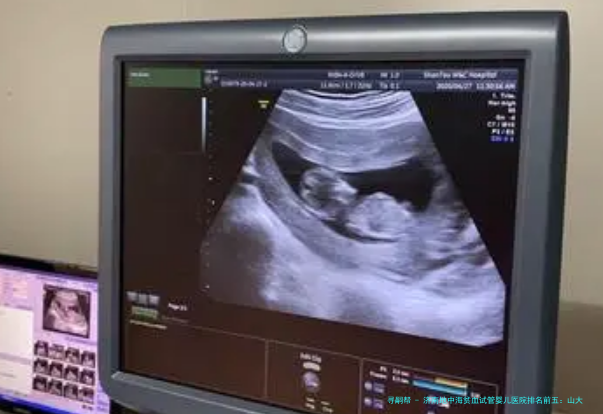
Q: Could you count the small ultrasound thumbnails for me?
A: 12